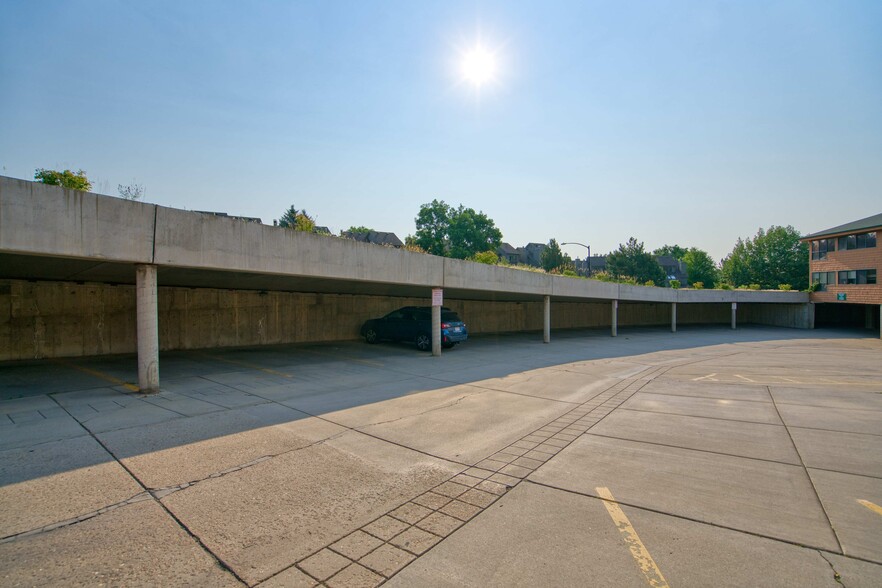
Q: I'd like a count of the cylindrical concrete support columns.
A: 6